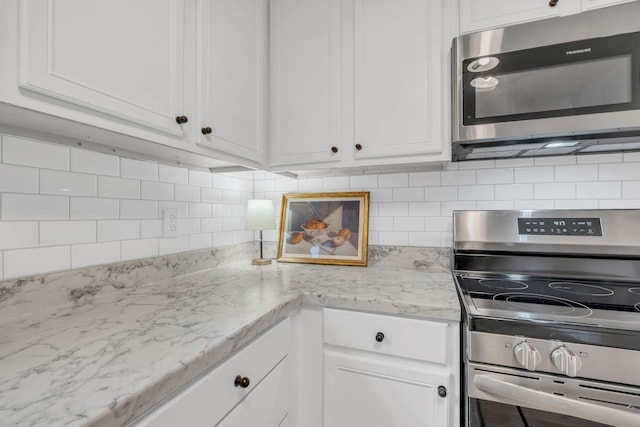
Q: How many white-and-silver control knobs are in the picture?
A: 2